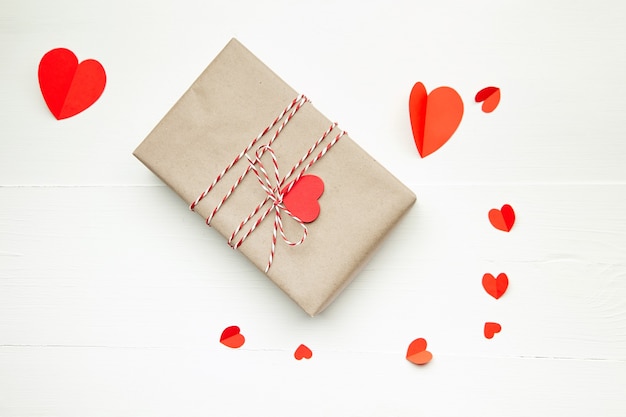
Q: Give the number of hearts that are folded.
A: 7